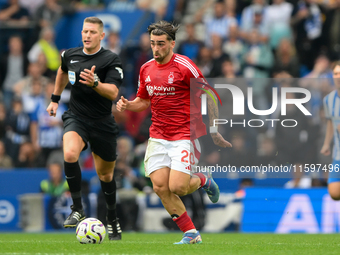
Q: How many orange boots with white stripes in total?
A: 0